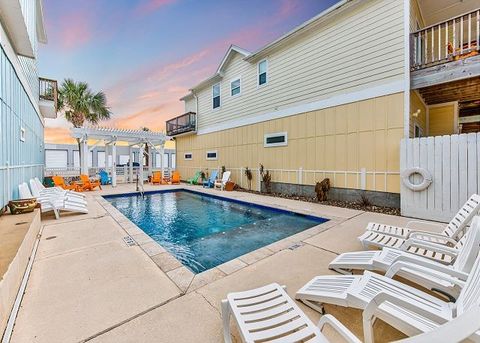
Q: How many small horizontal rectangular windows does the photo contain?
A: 3